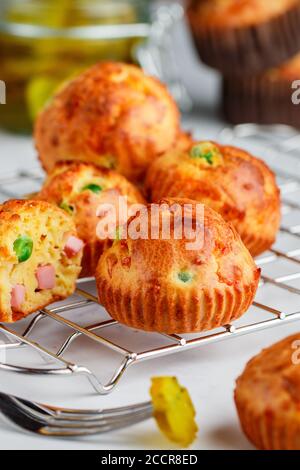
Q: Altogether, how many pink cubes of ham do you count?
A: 3